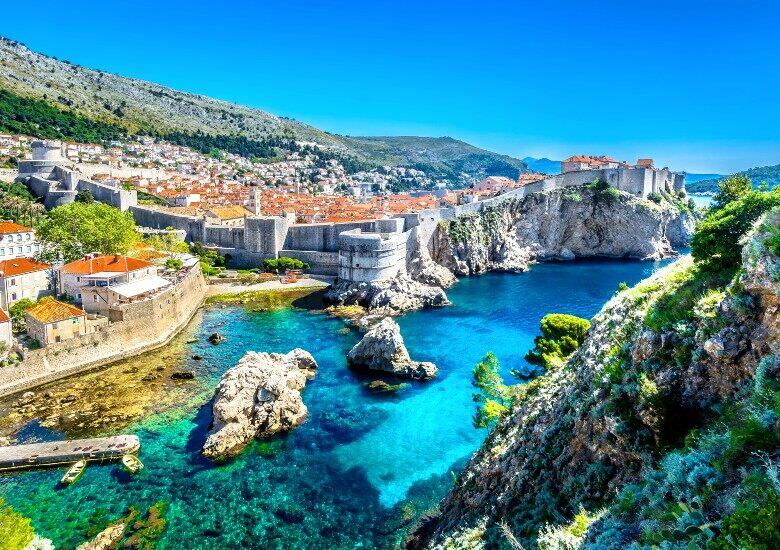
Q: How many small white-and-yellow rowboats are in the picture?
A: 2